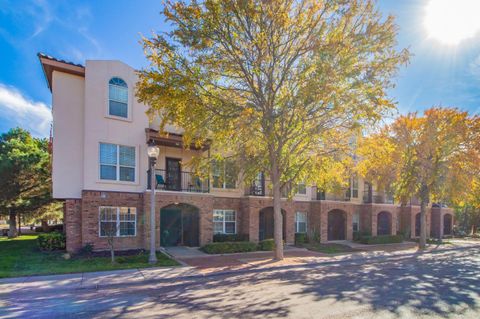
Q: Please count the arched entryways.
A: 6